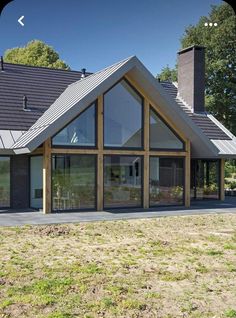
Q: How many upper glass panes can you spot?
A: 3